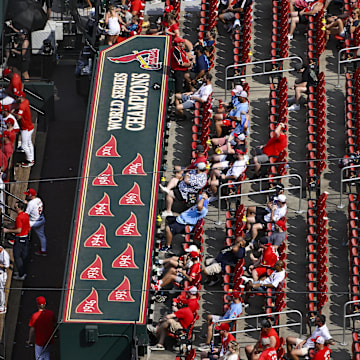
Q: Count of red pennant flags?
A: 11